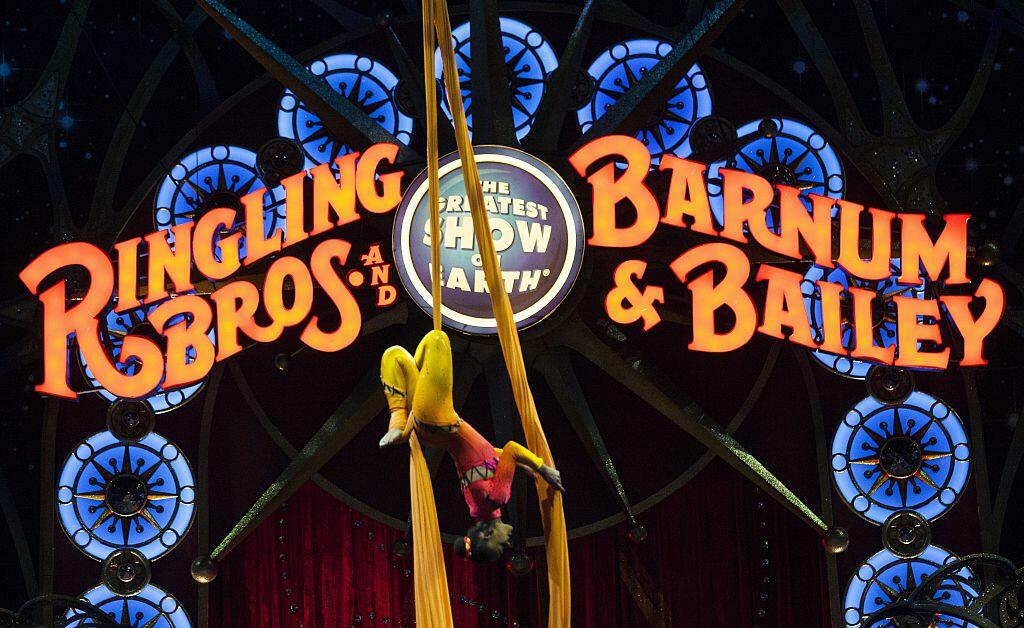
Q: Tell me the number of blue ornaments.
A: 11